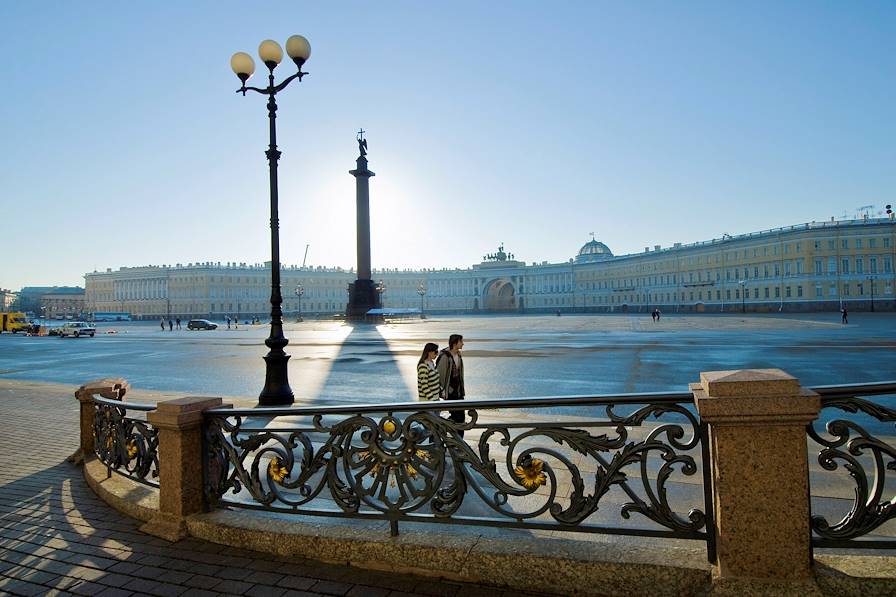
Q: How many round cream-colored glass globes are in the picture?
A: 3